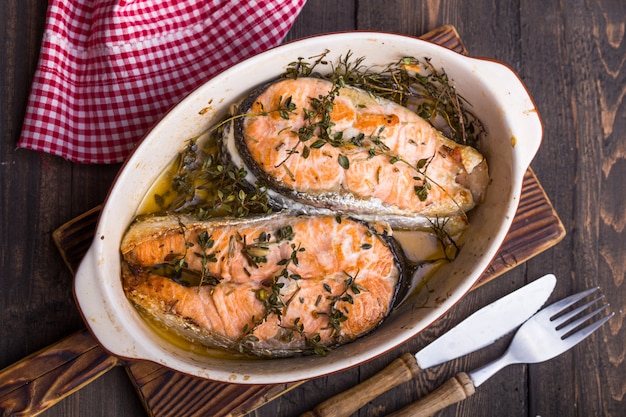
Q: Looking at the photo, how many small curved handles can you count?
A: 2